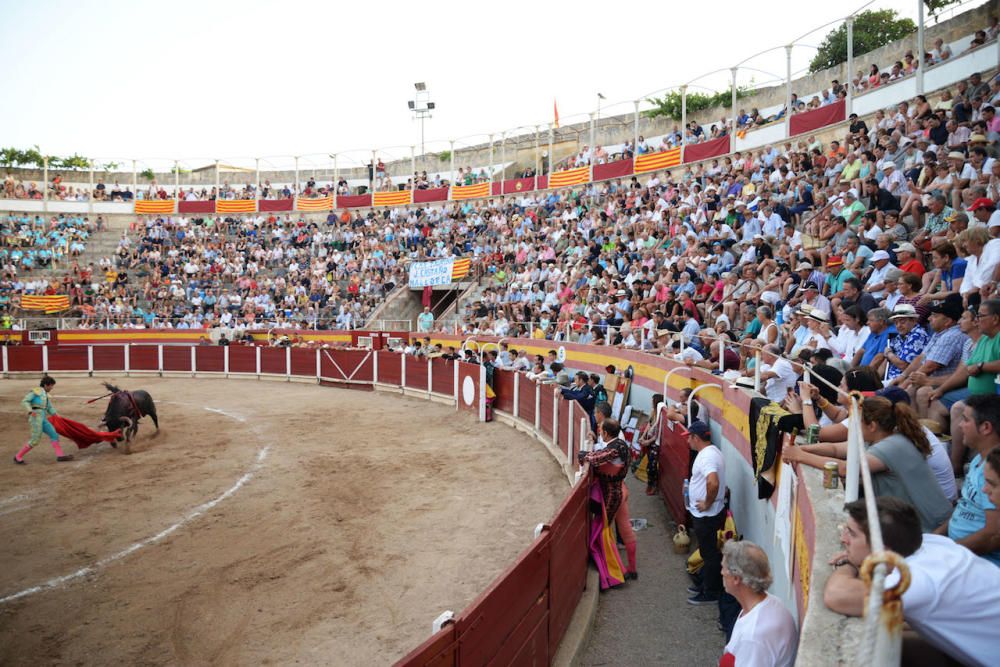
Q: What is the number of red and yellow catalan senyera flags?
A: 9